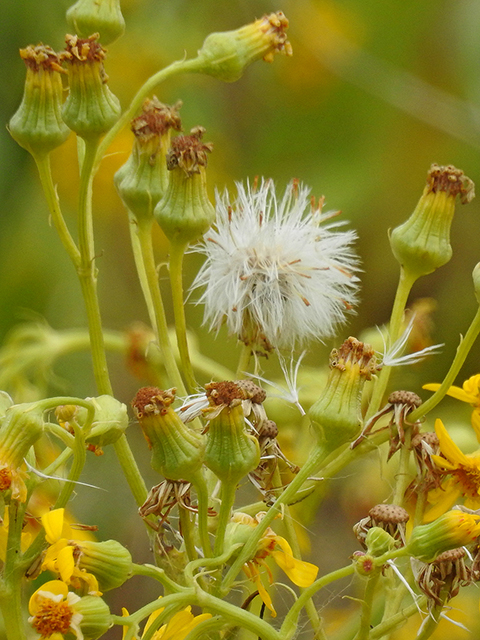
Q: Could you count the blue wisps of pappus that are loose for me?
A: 0